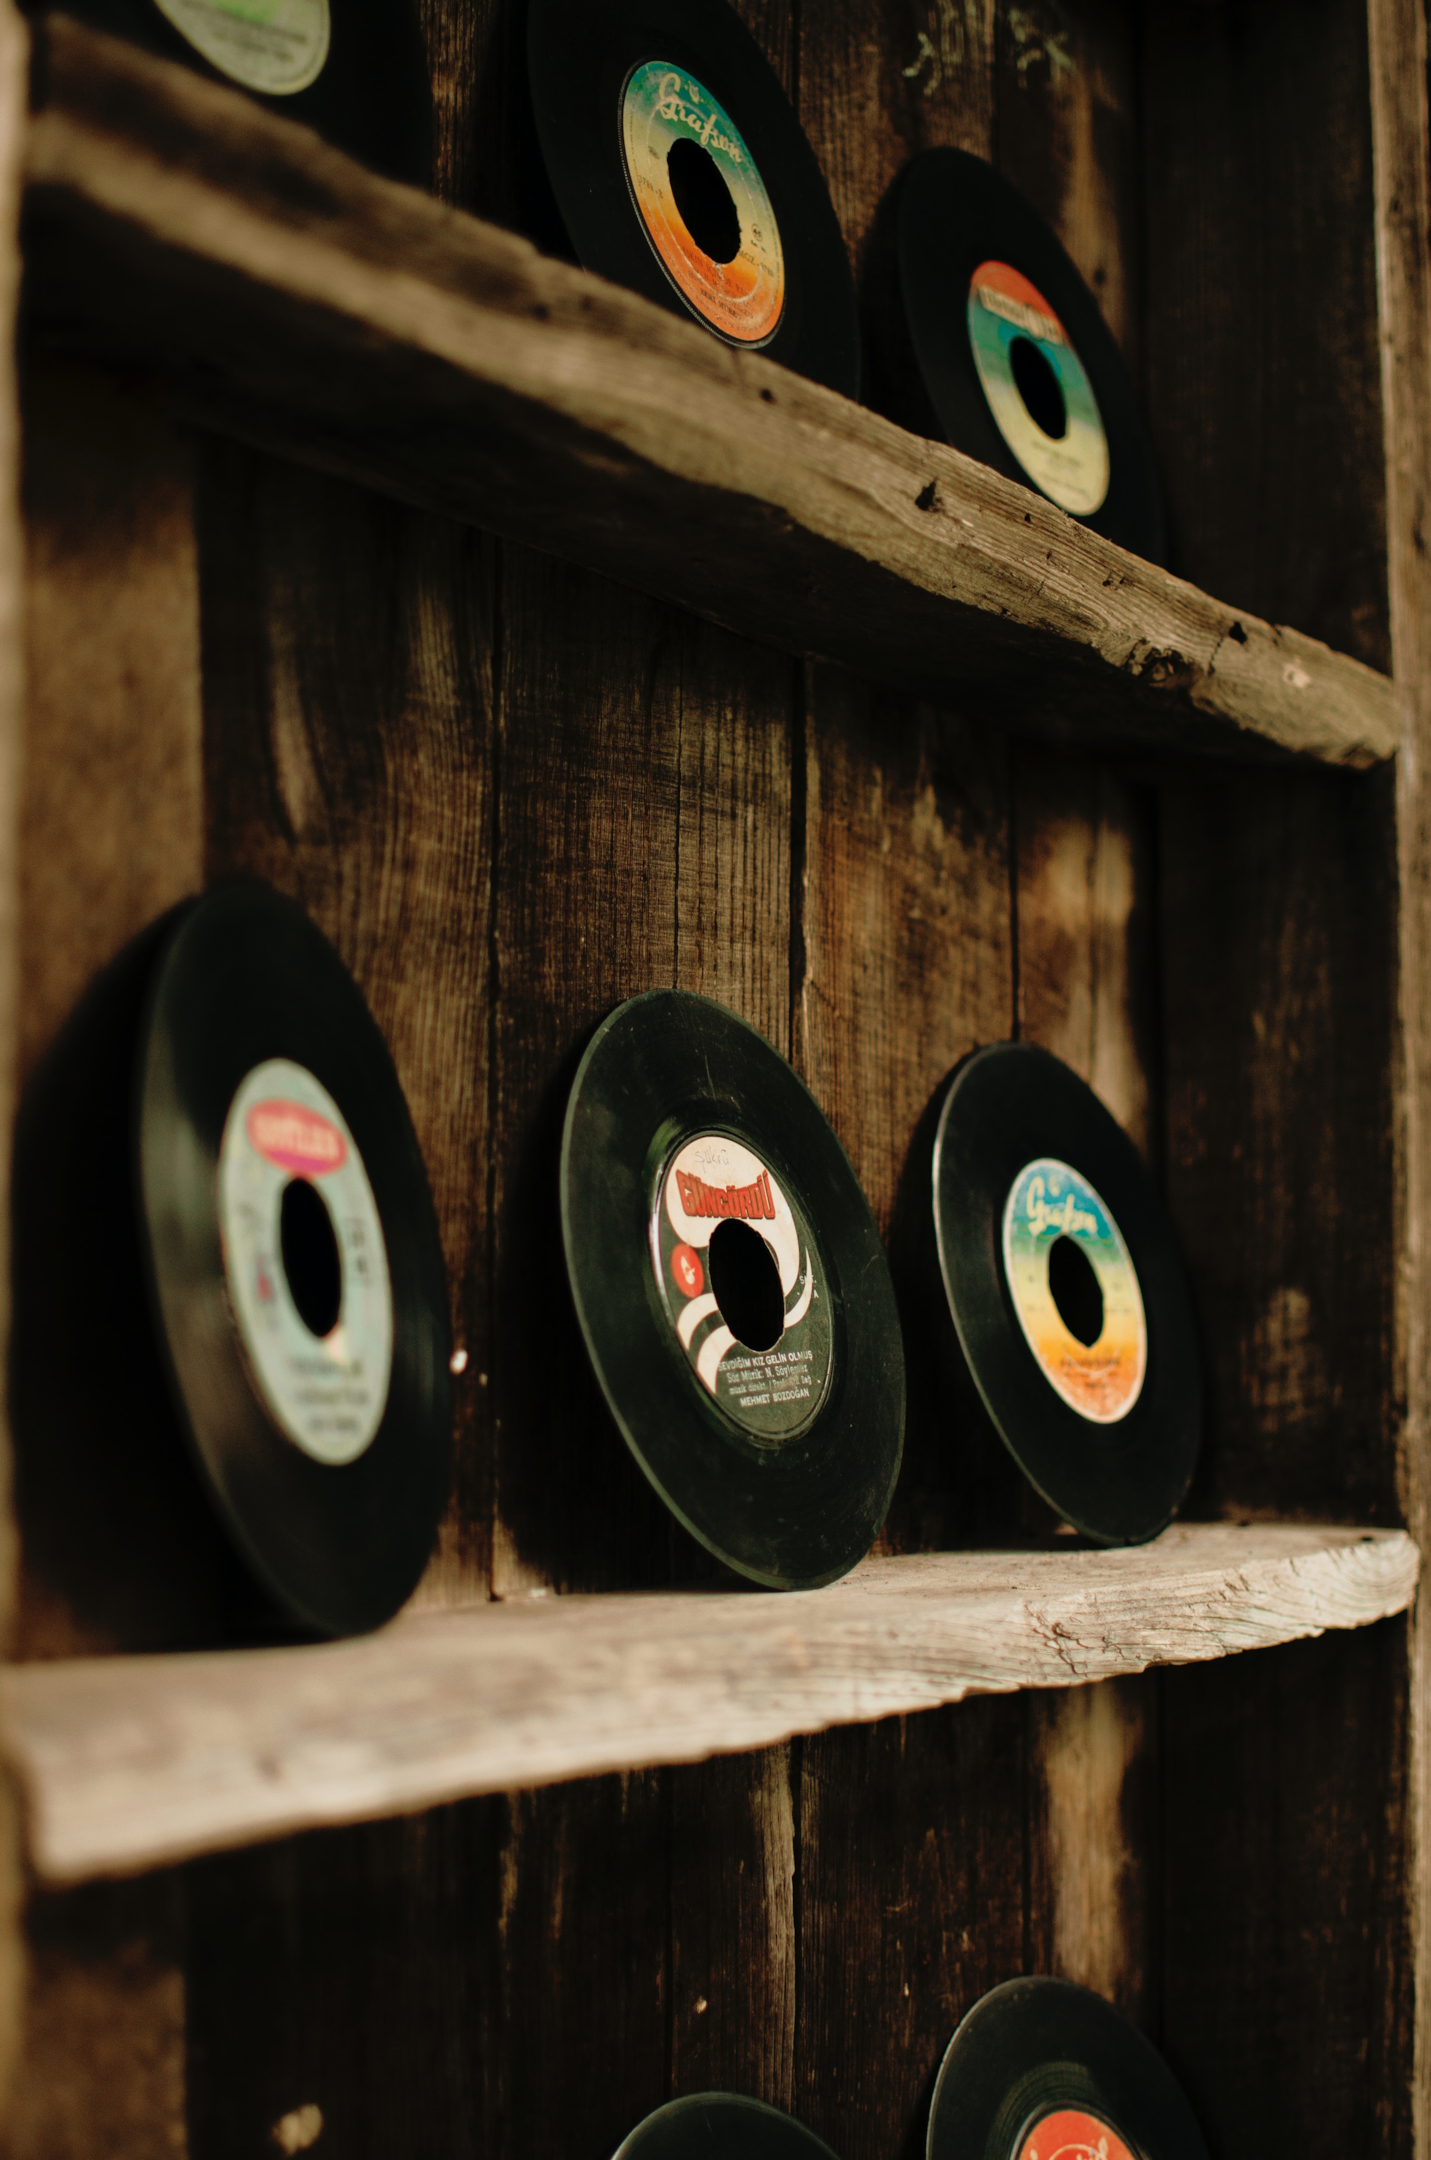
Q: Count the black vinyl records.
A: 8